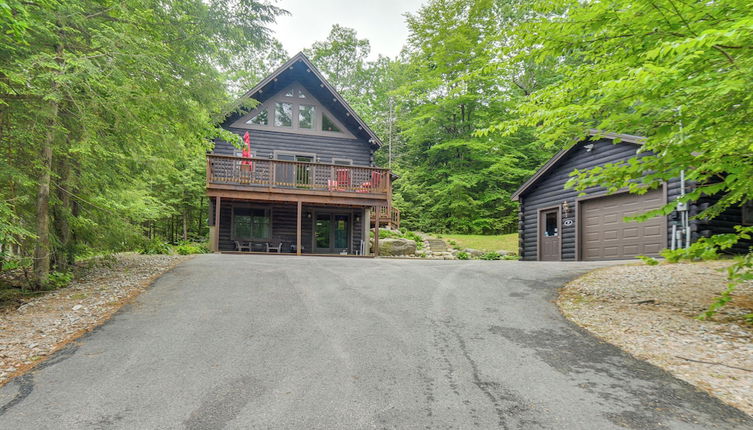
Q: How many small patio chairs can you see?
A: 2